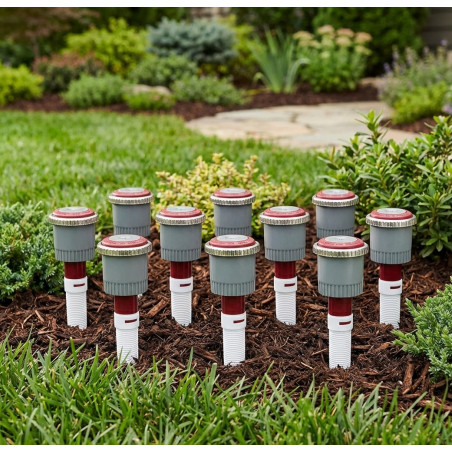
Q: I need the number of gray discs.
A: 10